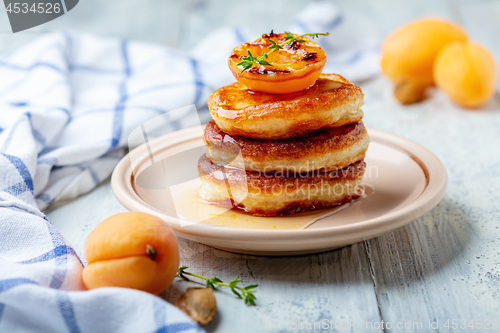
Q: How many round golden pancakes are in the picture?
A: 3